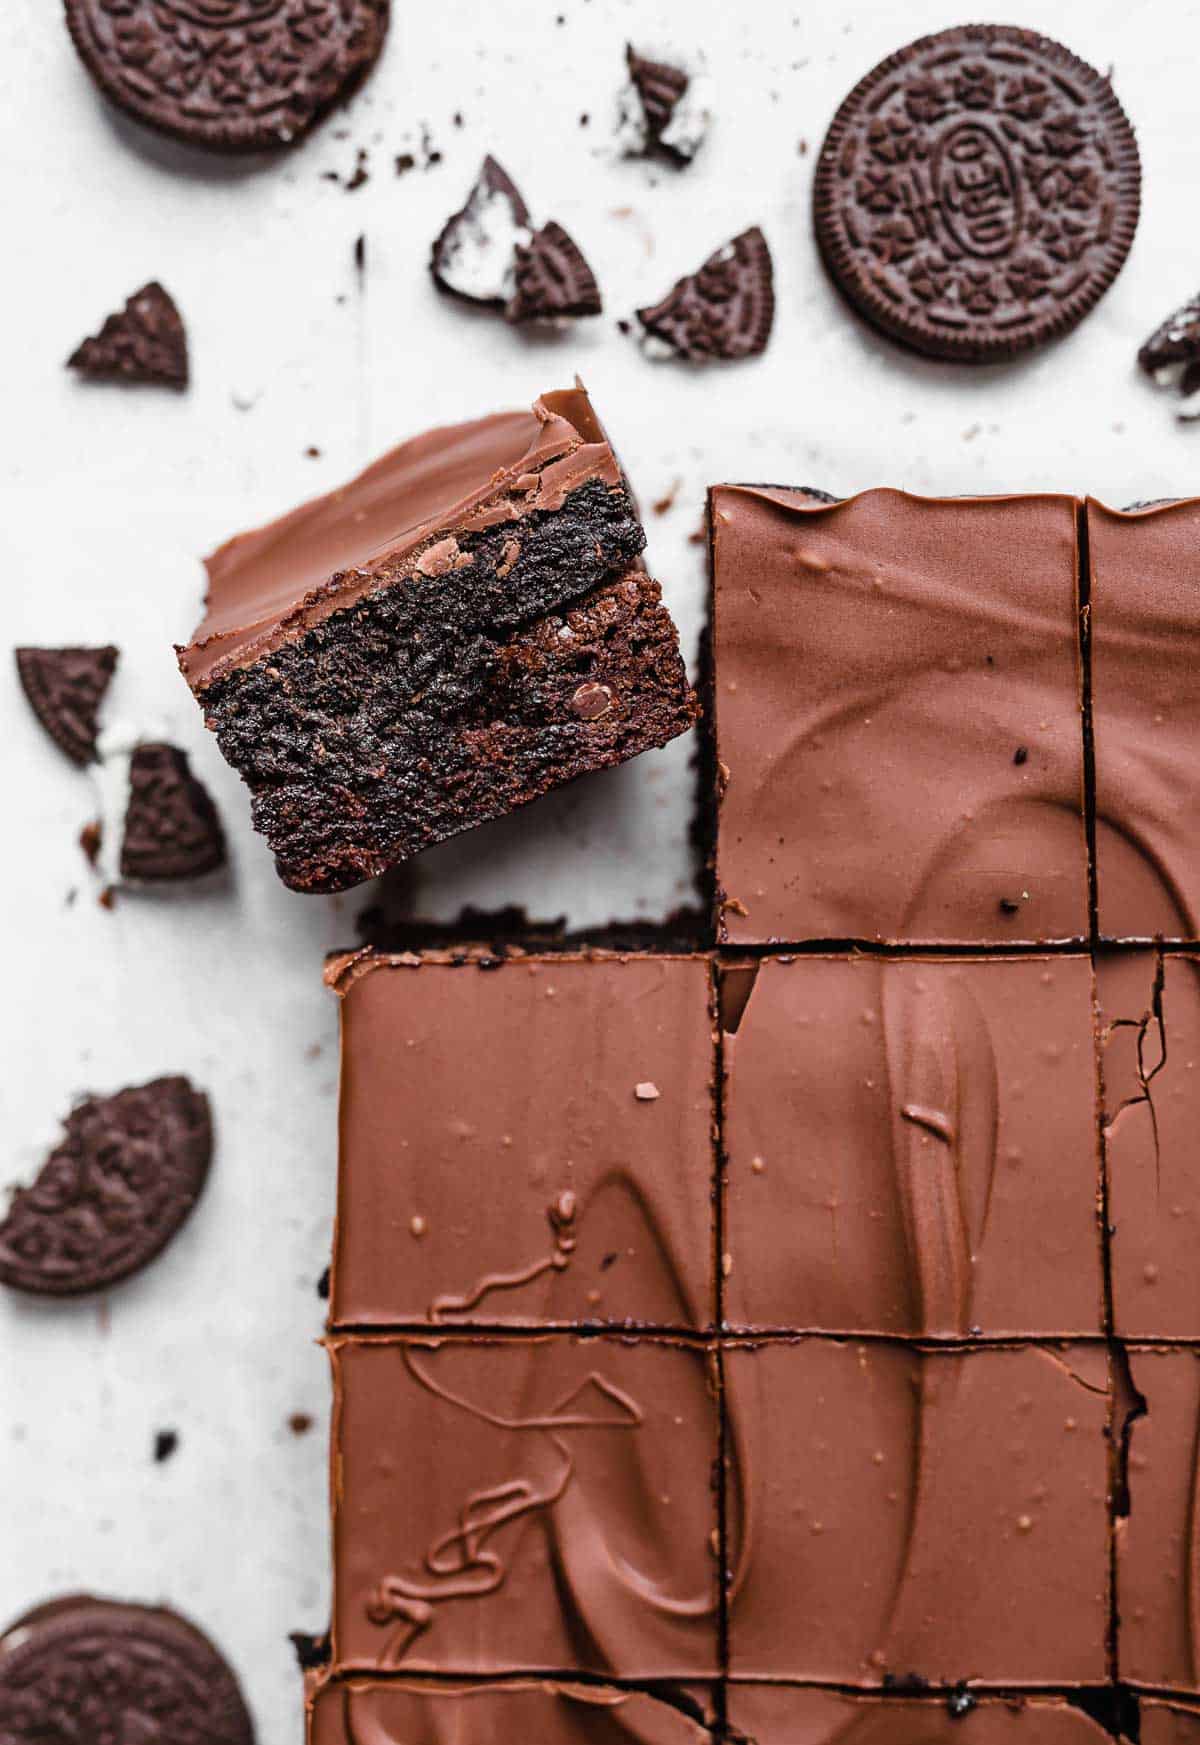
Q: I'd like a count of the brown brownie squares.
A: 12